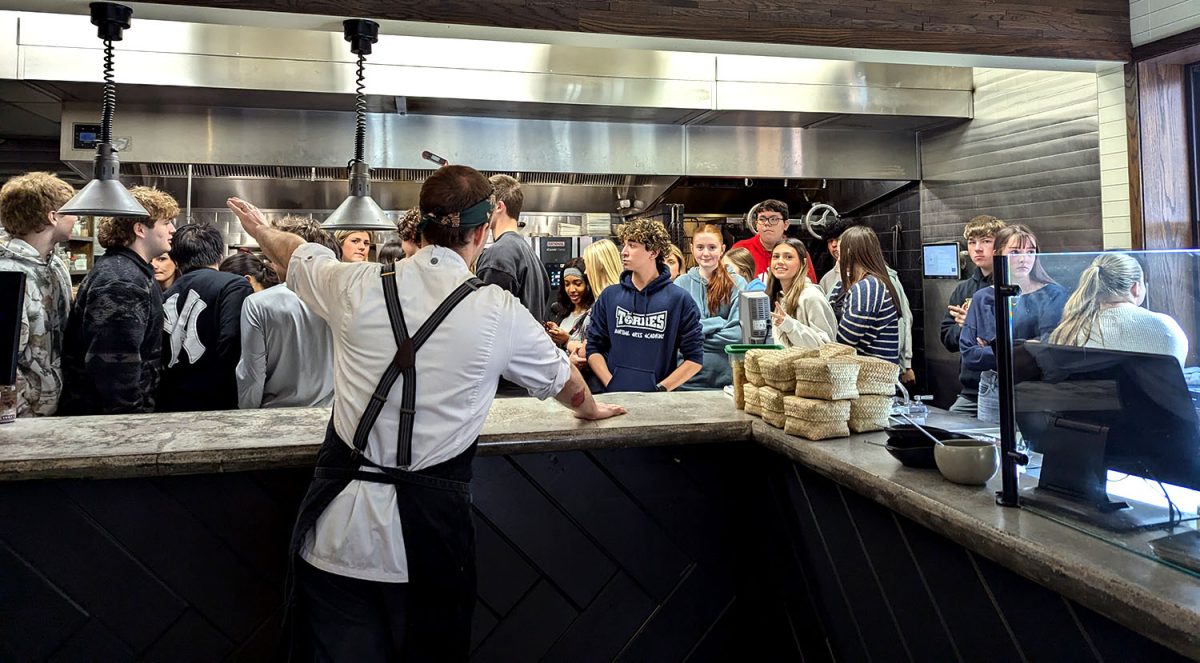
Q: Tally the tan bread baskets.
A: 9